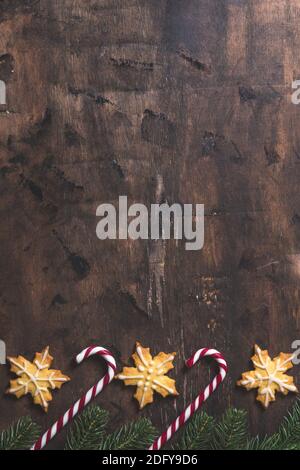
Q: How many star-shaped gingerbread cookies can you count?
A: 3